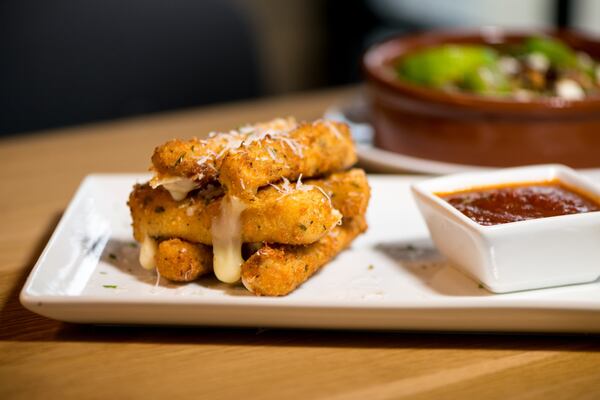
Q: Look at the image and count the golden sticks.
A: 6